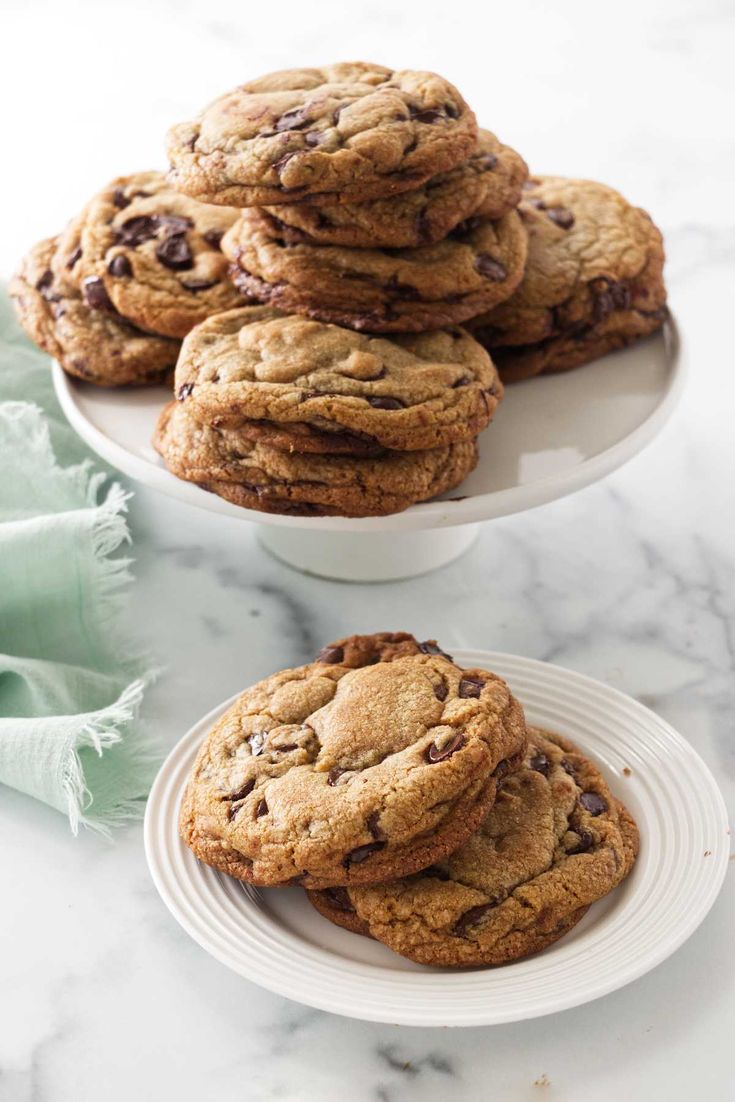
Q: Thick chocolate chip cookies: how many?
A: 12